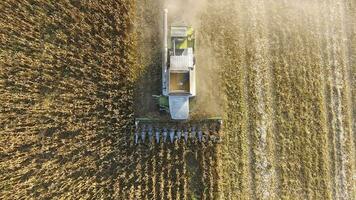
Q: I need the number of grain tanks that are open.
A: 1